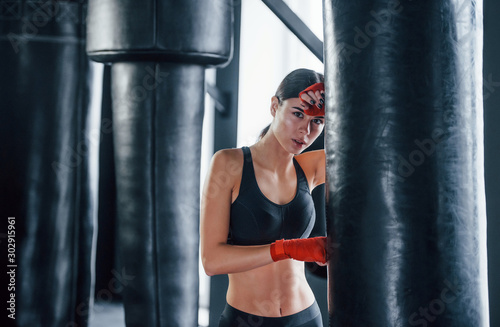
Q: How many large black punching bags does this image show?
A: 3